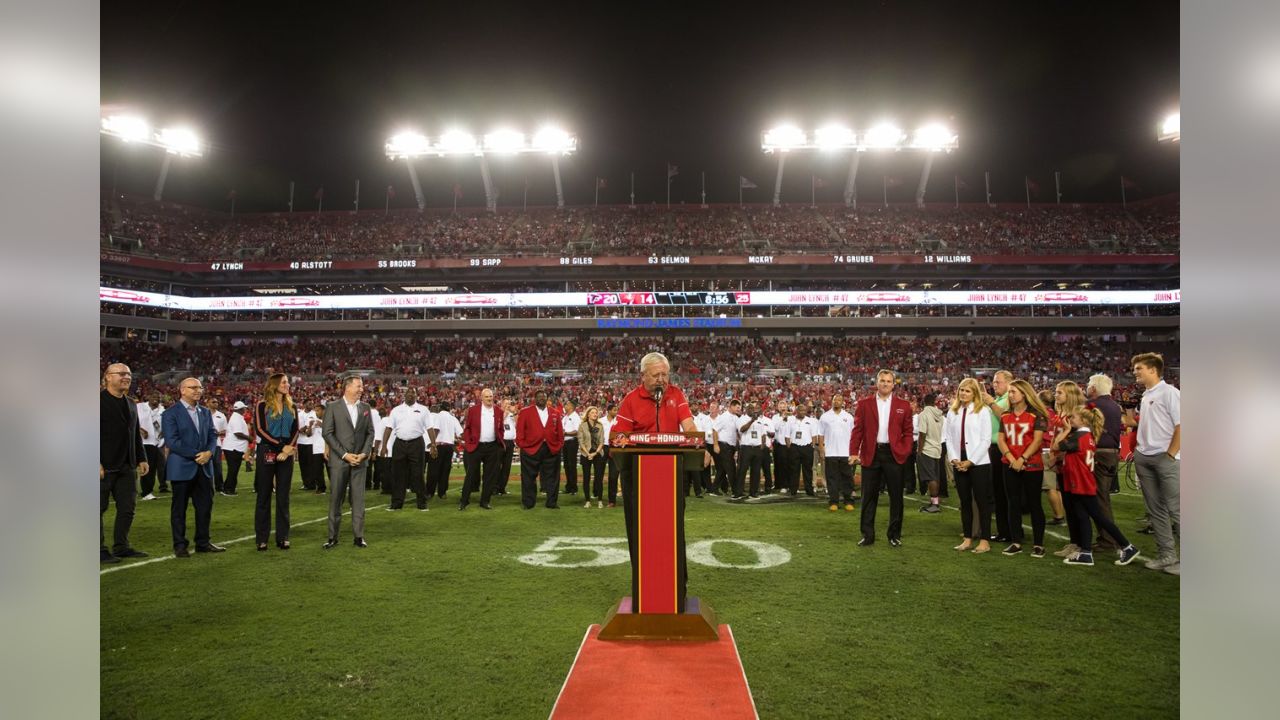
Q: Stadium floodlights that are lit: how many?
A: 11